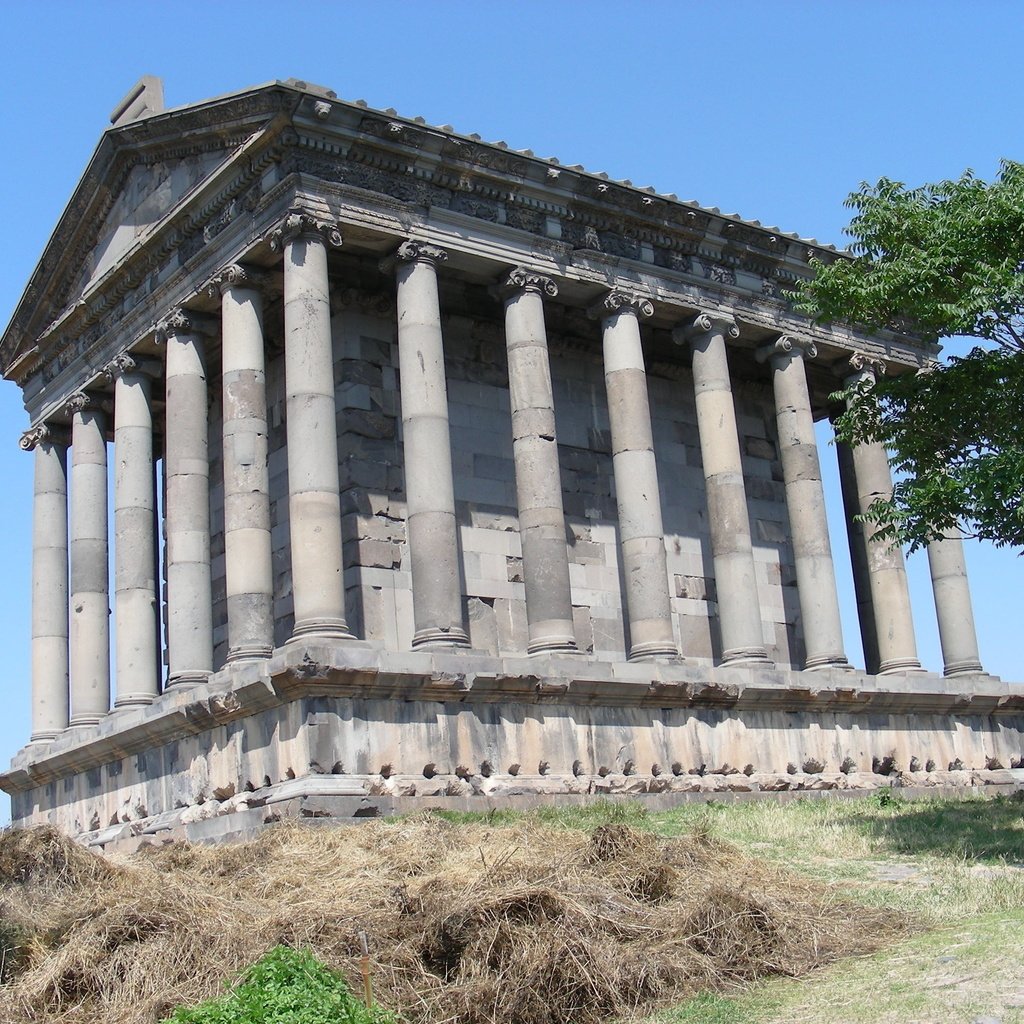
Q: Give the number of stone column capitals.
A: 13